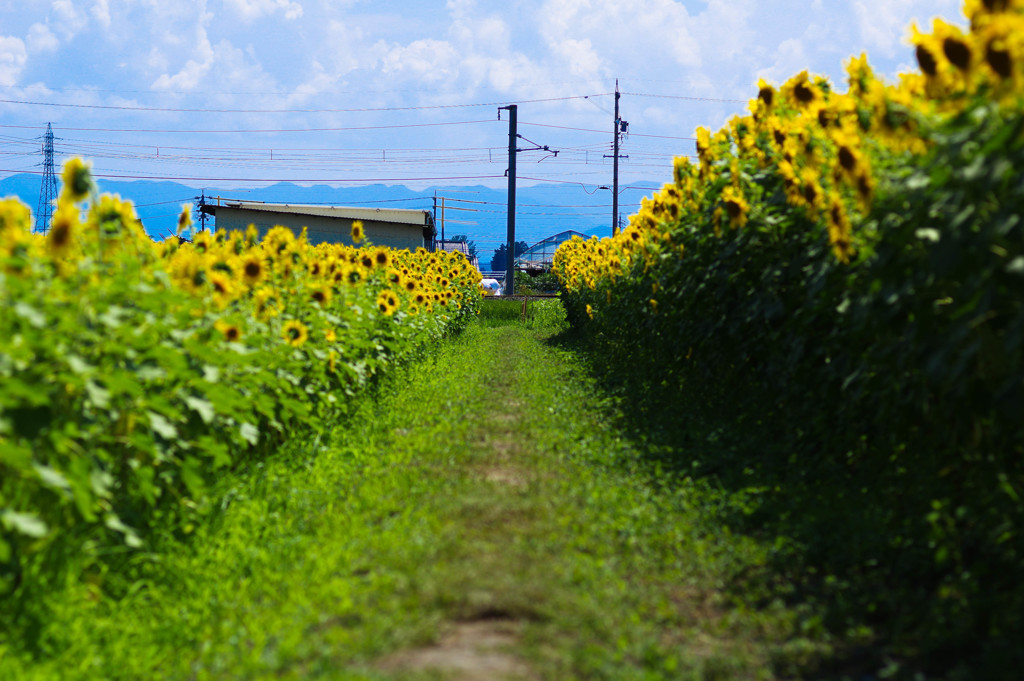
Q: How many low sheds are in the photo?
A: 1